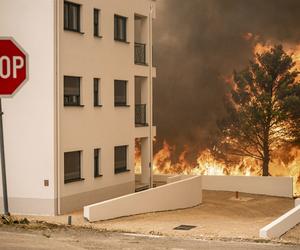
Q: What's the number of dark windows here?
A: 9